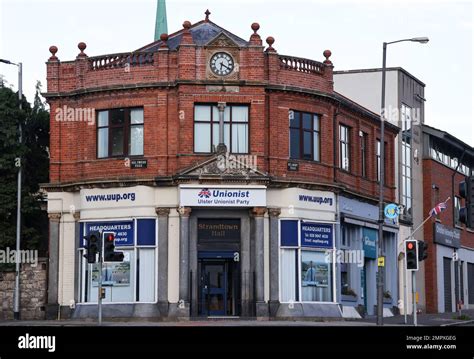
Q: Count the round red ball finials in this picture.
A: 7